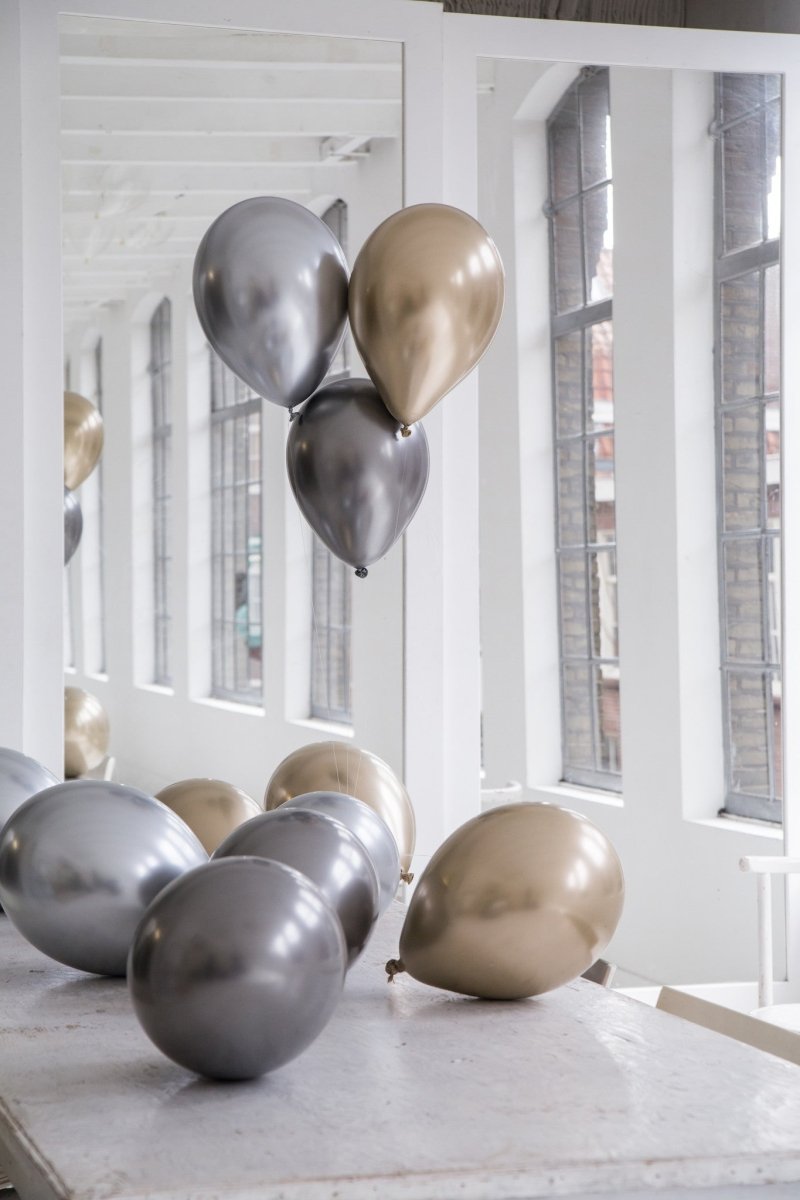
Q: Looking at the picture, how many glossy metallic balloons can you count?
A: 11